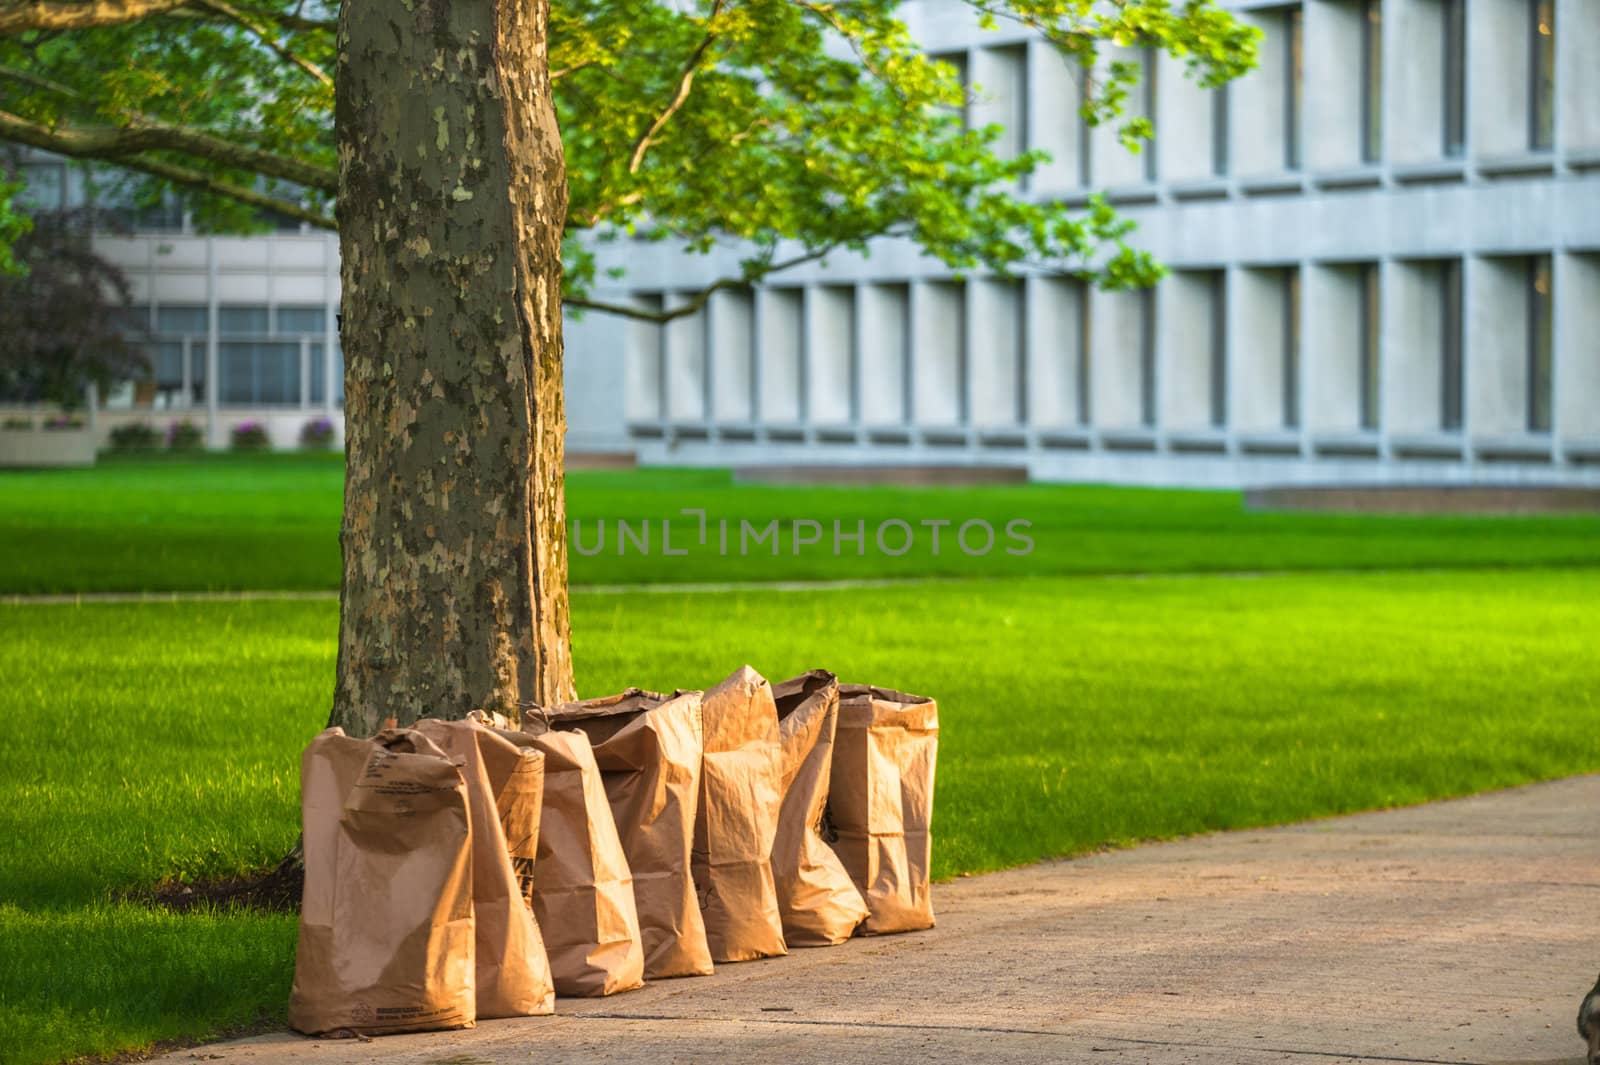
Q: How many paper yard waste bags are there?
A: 7